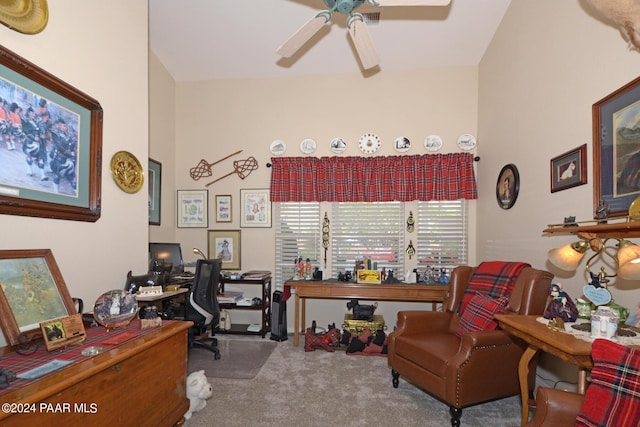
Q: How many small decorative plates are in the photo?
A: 7